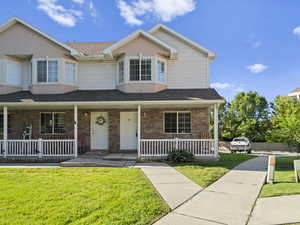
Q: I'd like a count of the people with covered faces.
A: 0